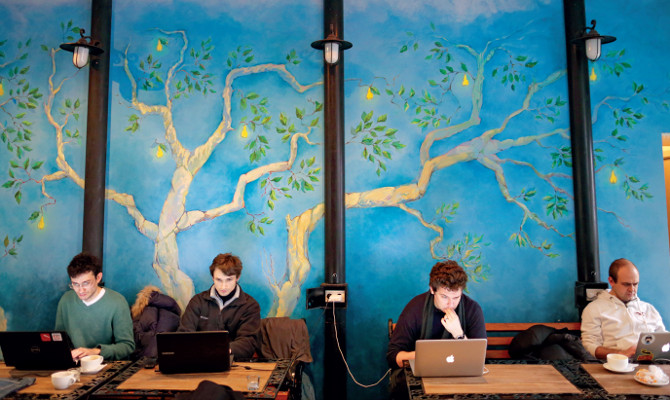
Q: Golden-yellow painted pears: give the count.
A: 9